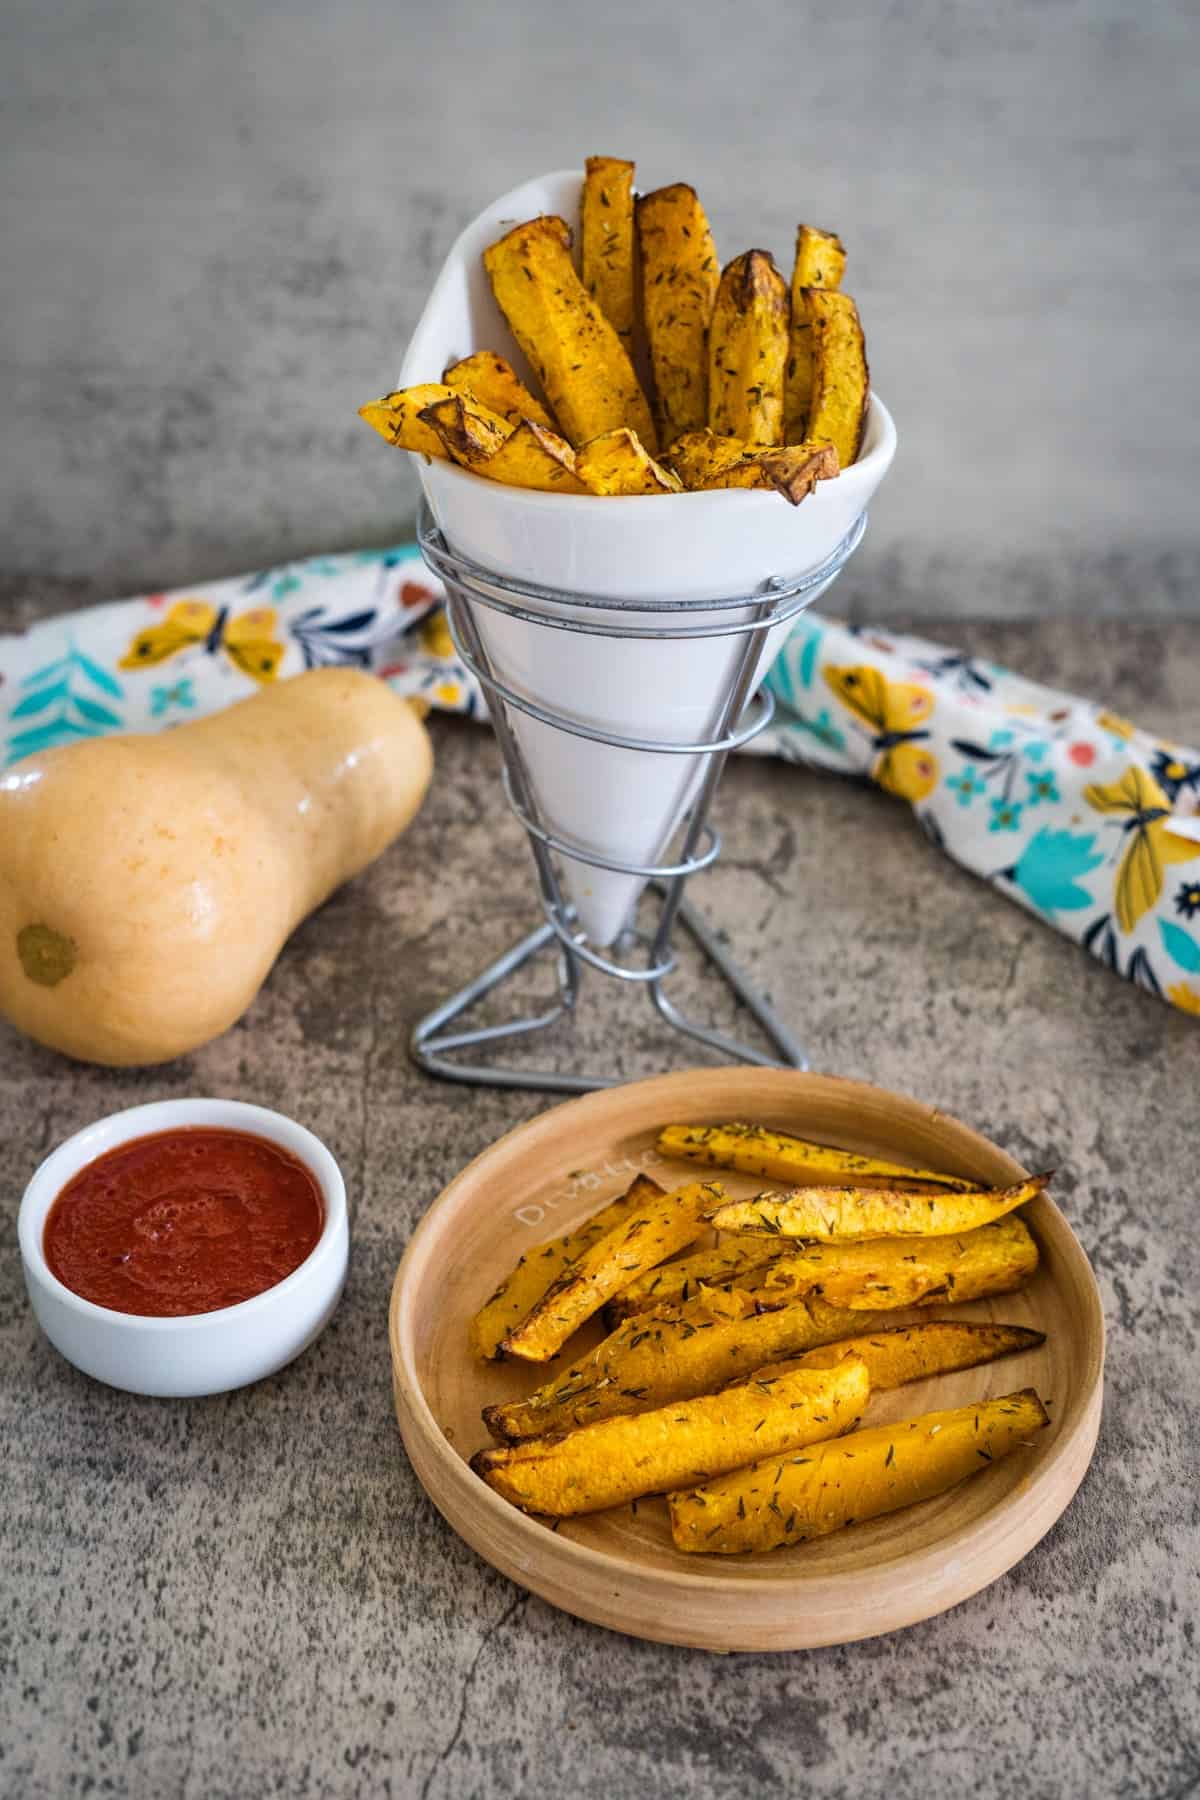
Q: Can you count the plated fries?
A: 10